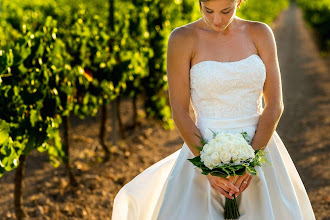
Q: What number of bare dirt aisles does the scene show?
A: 1